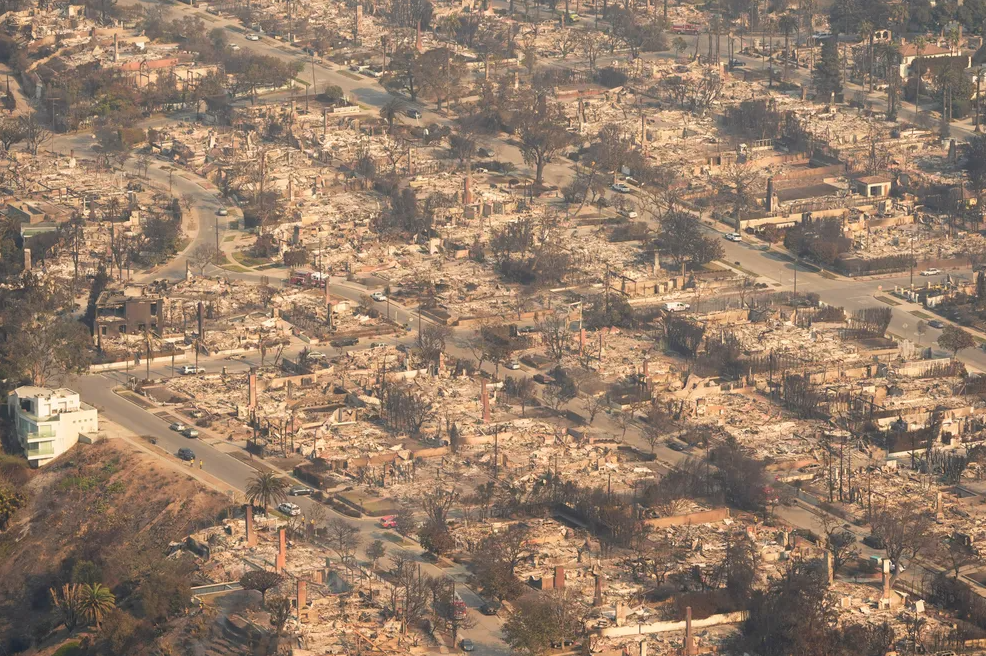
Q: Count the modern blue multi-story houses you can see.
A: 0